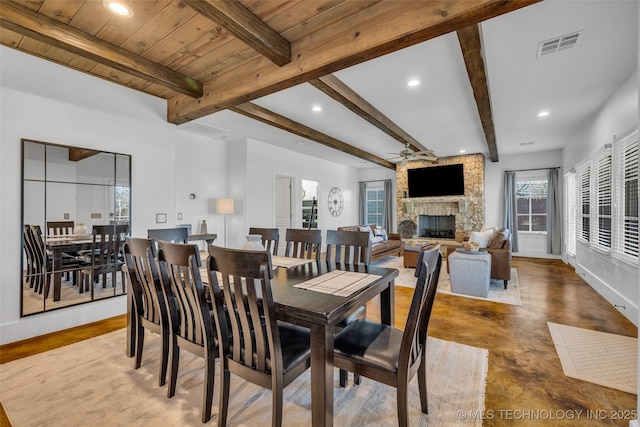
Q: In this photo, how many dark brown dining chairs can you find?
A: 8